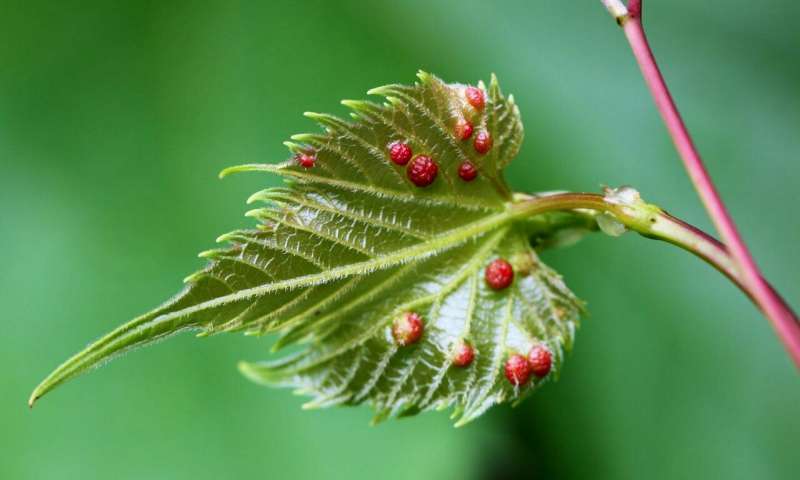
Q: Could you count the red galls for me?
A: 12